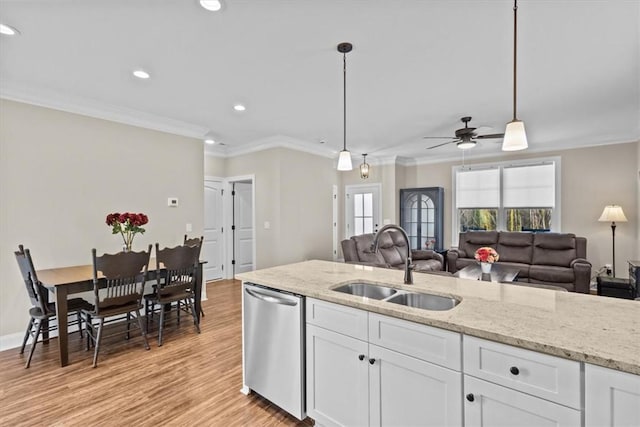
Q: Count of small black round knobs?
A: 4